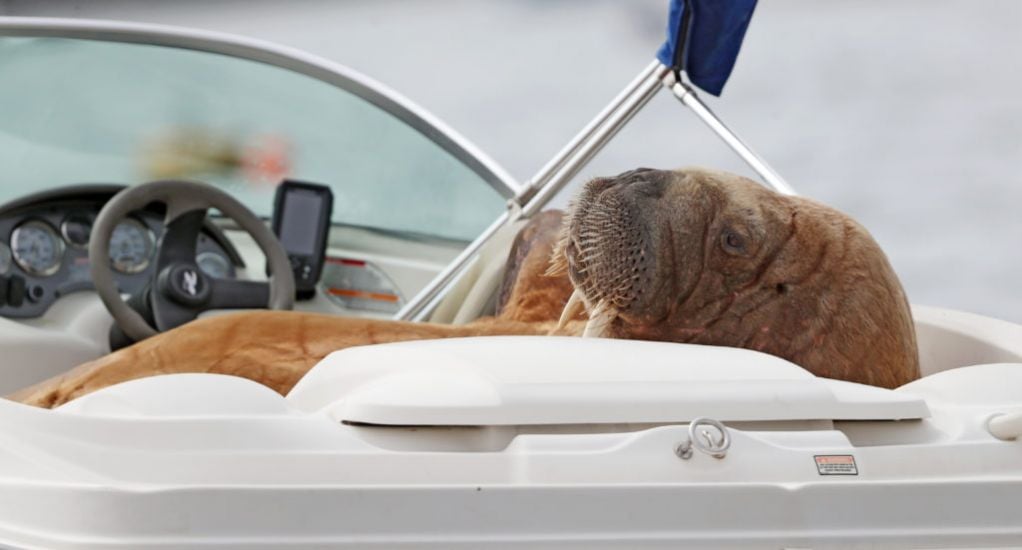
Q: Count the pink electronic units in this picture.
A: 0